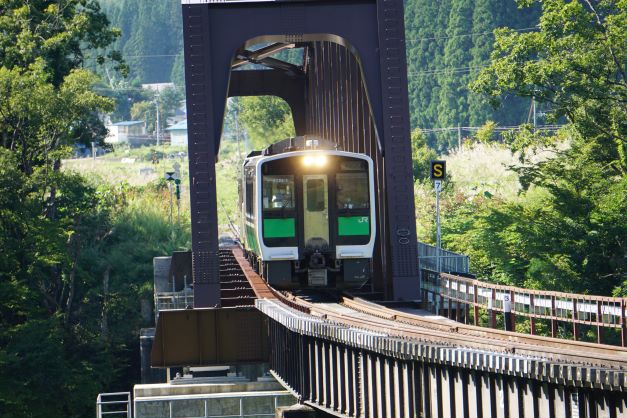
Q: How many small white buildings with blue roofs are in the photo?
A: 2